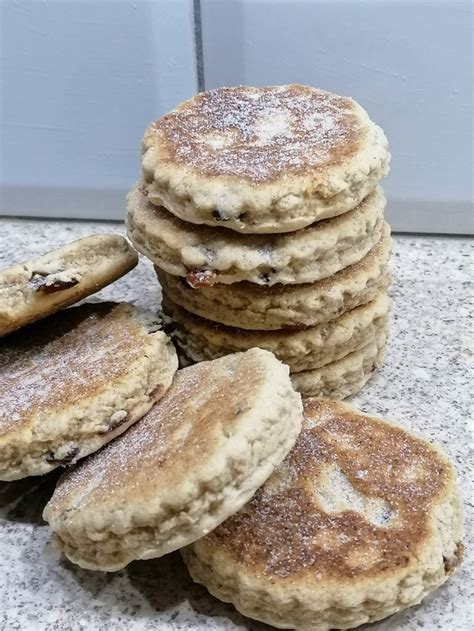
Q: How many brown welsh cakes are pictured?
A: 9